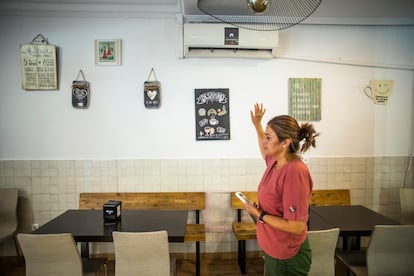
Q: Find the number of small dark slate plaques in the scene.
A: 2